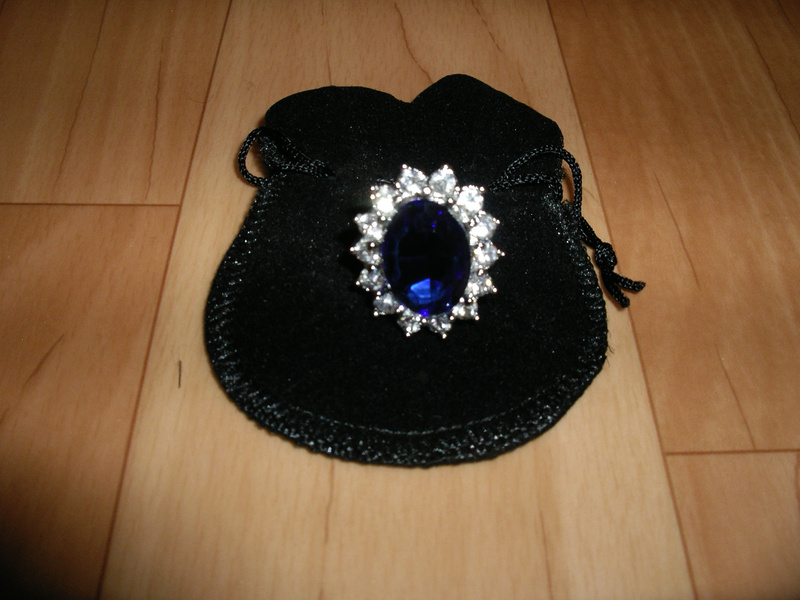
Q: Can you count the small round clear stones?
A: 14